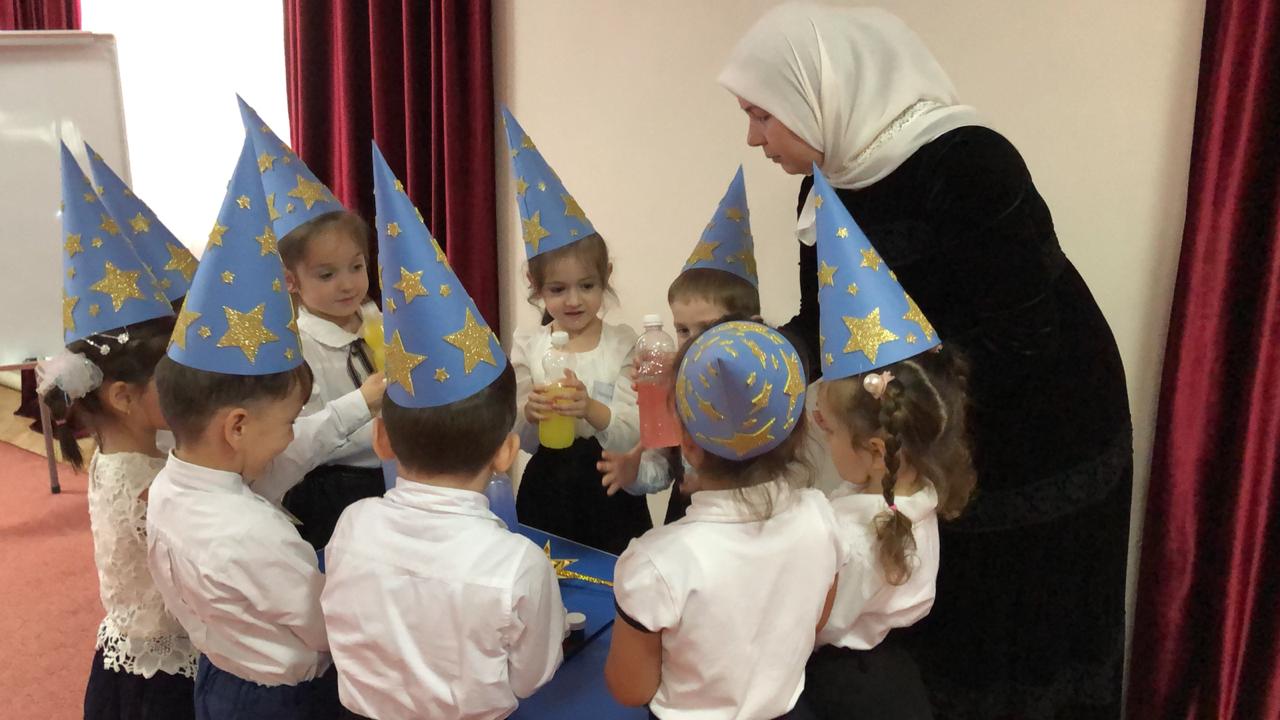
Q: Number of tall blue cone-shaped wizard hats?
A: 9